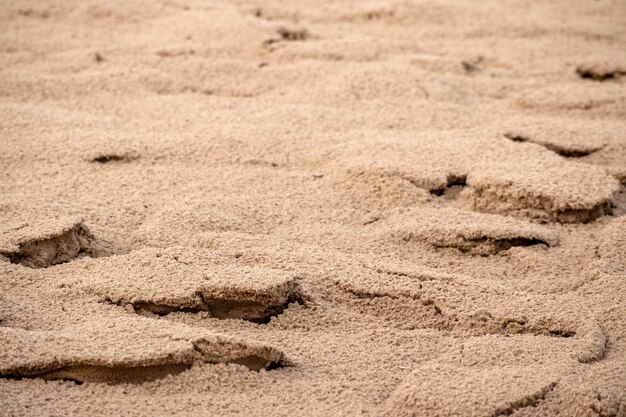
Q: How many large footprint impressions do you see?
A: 0